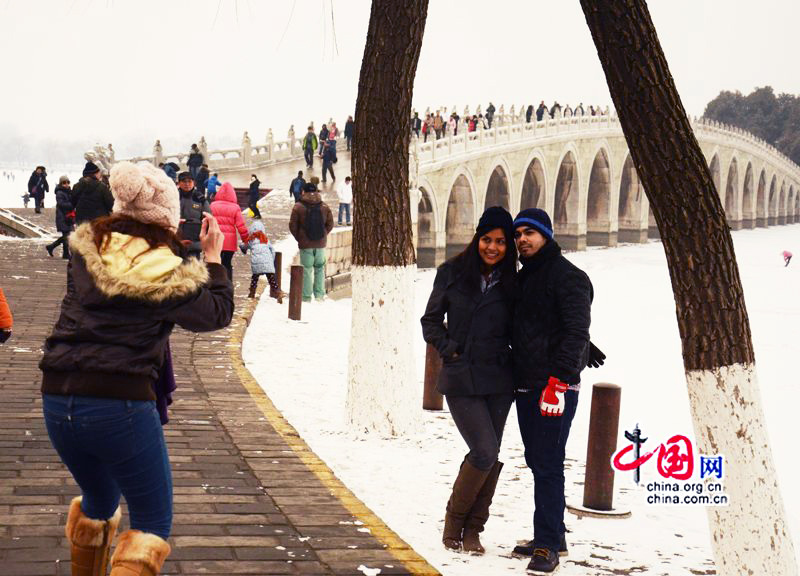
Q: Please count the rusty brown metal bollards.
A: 4